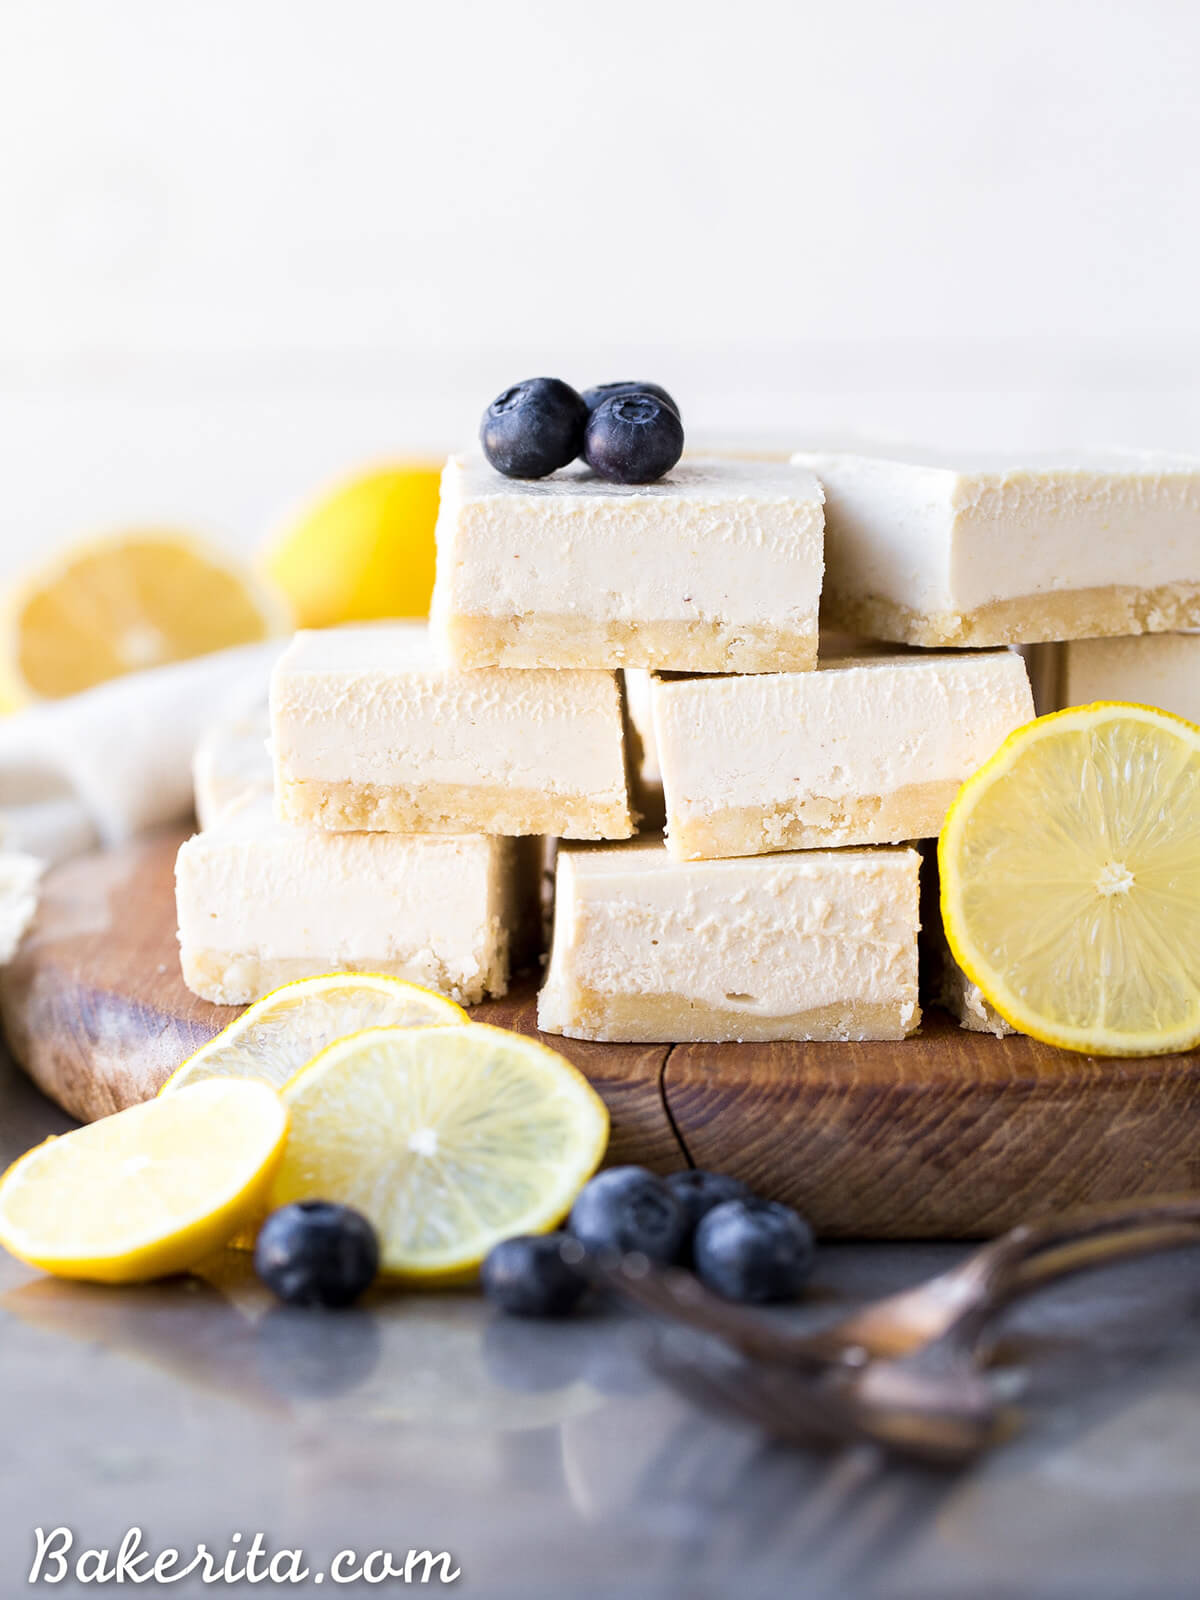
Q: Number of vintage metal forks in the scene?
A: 2